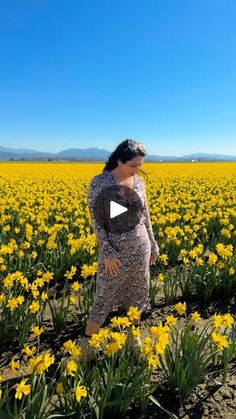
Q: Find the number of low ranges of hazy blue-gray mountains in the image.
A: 1